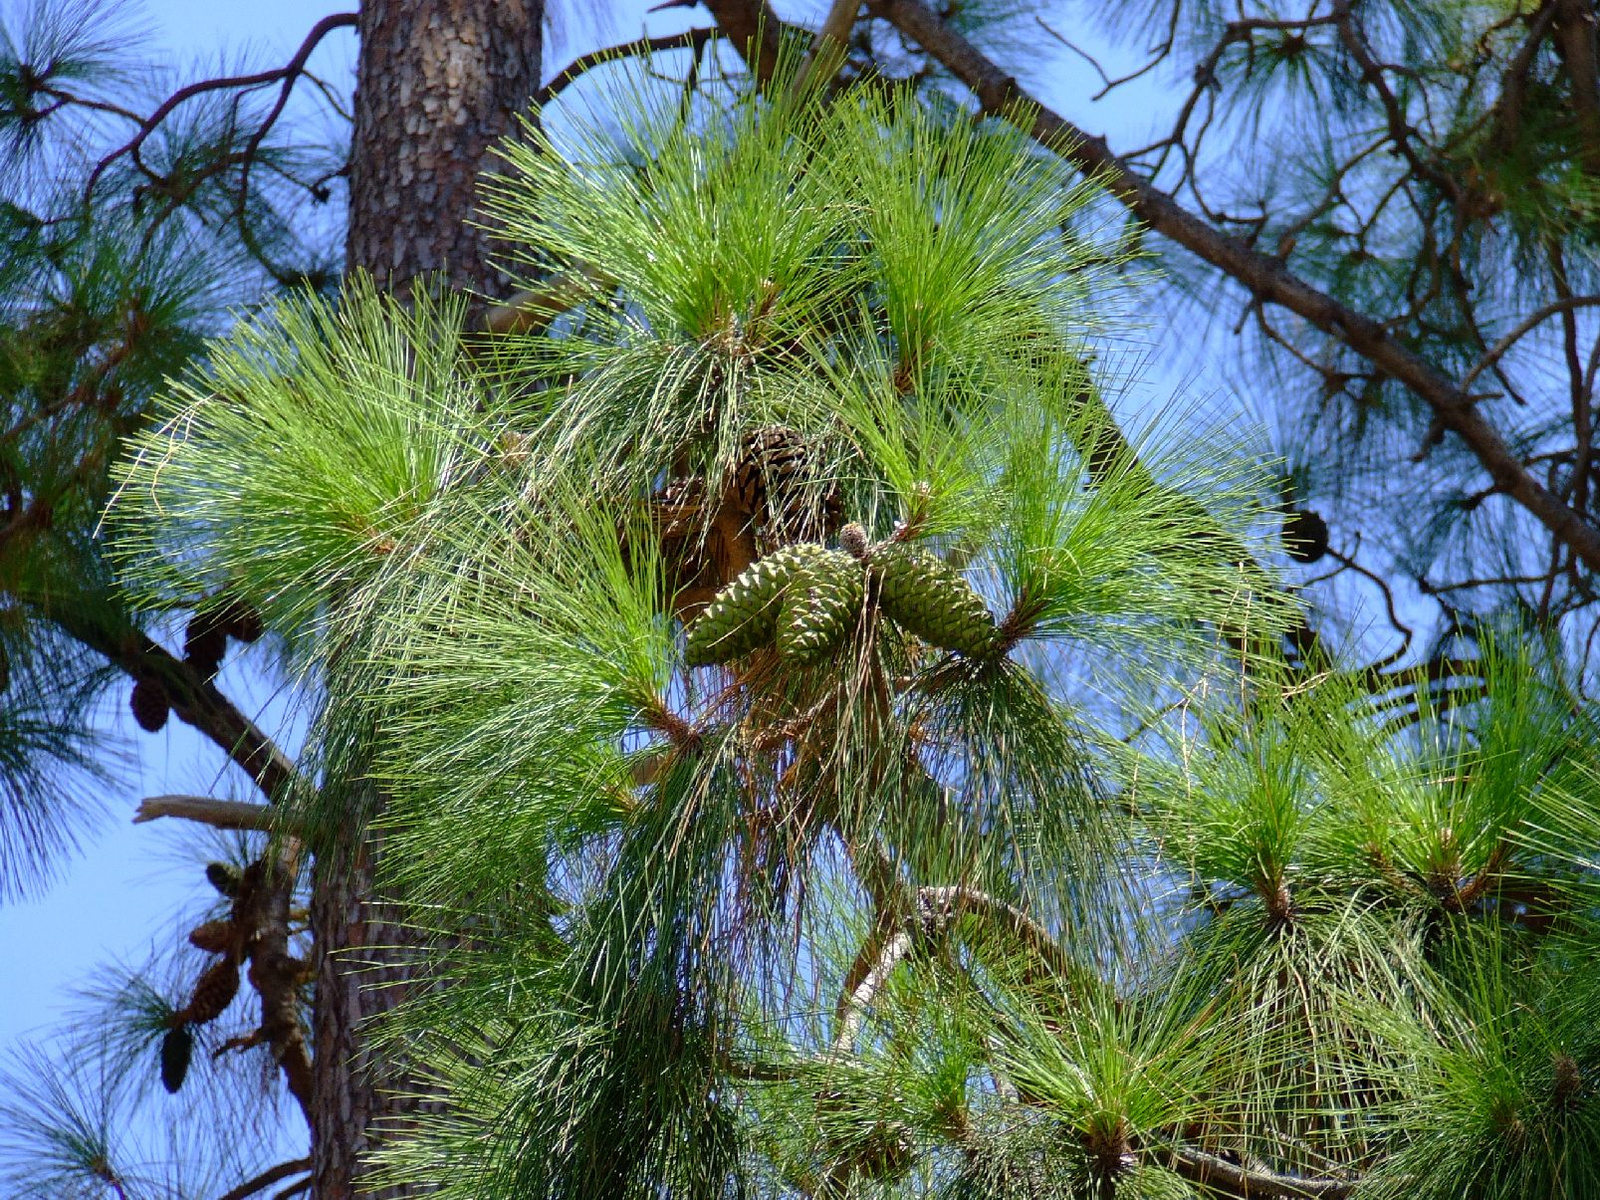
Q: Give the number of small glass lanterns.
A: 0